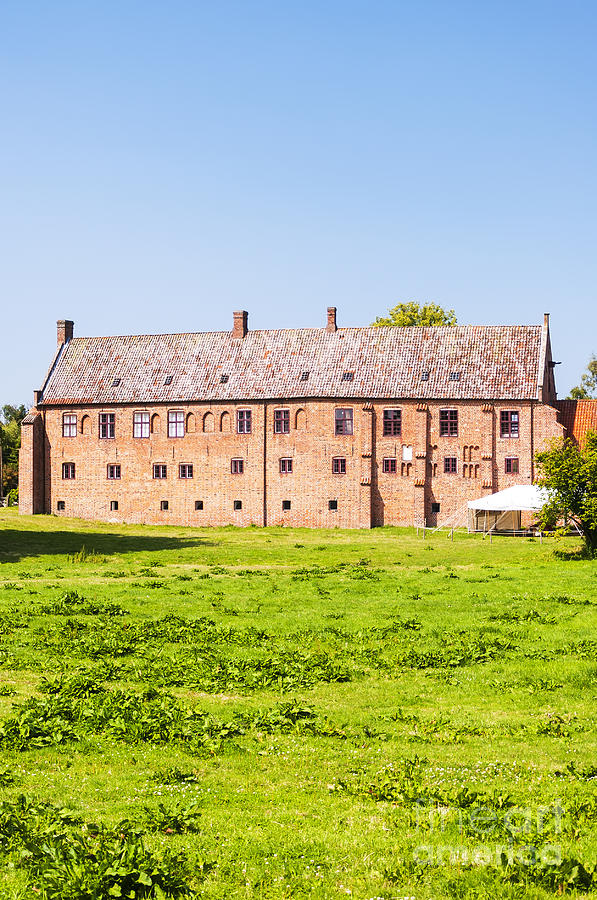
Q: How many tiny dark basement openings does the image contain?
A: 8